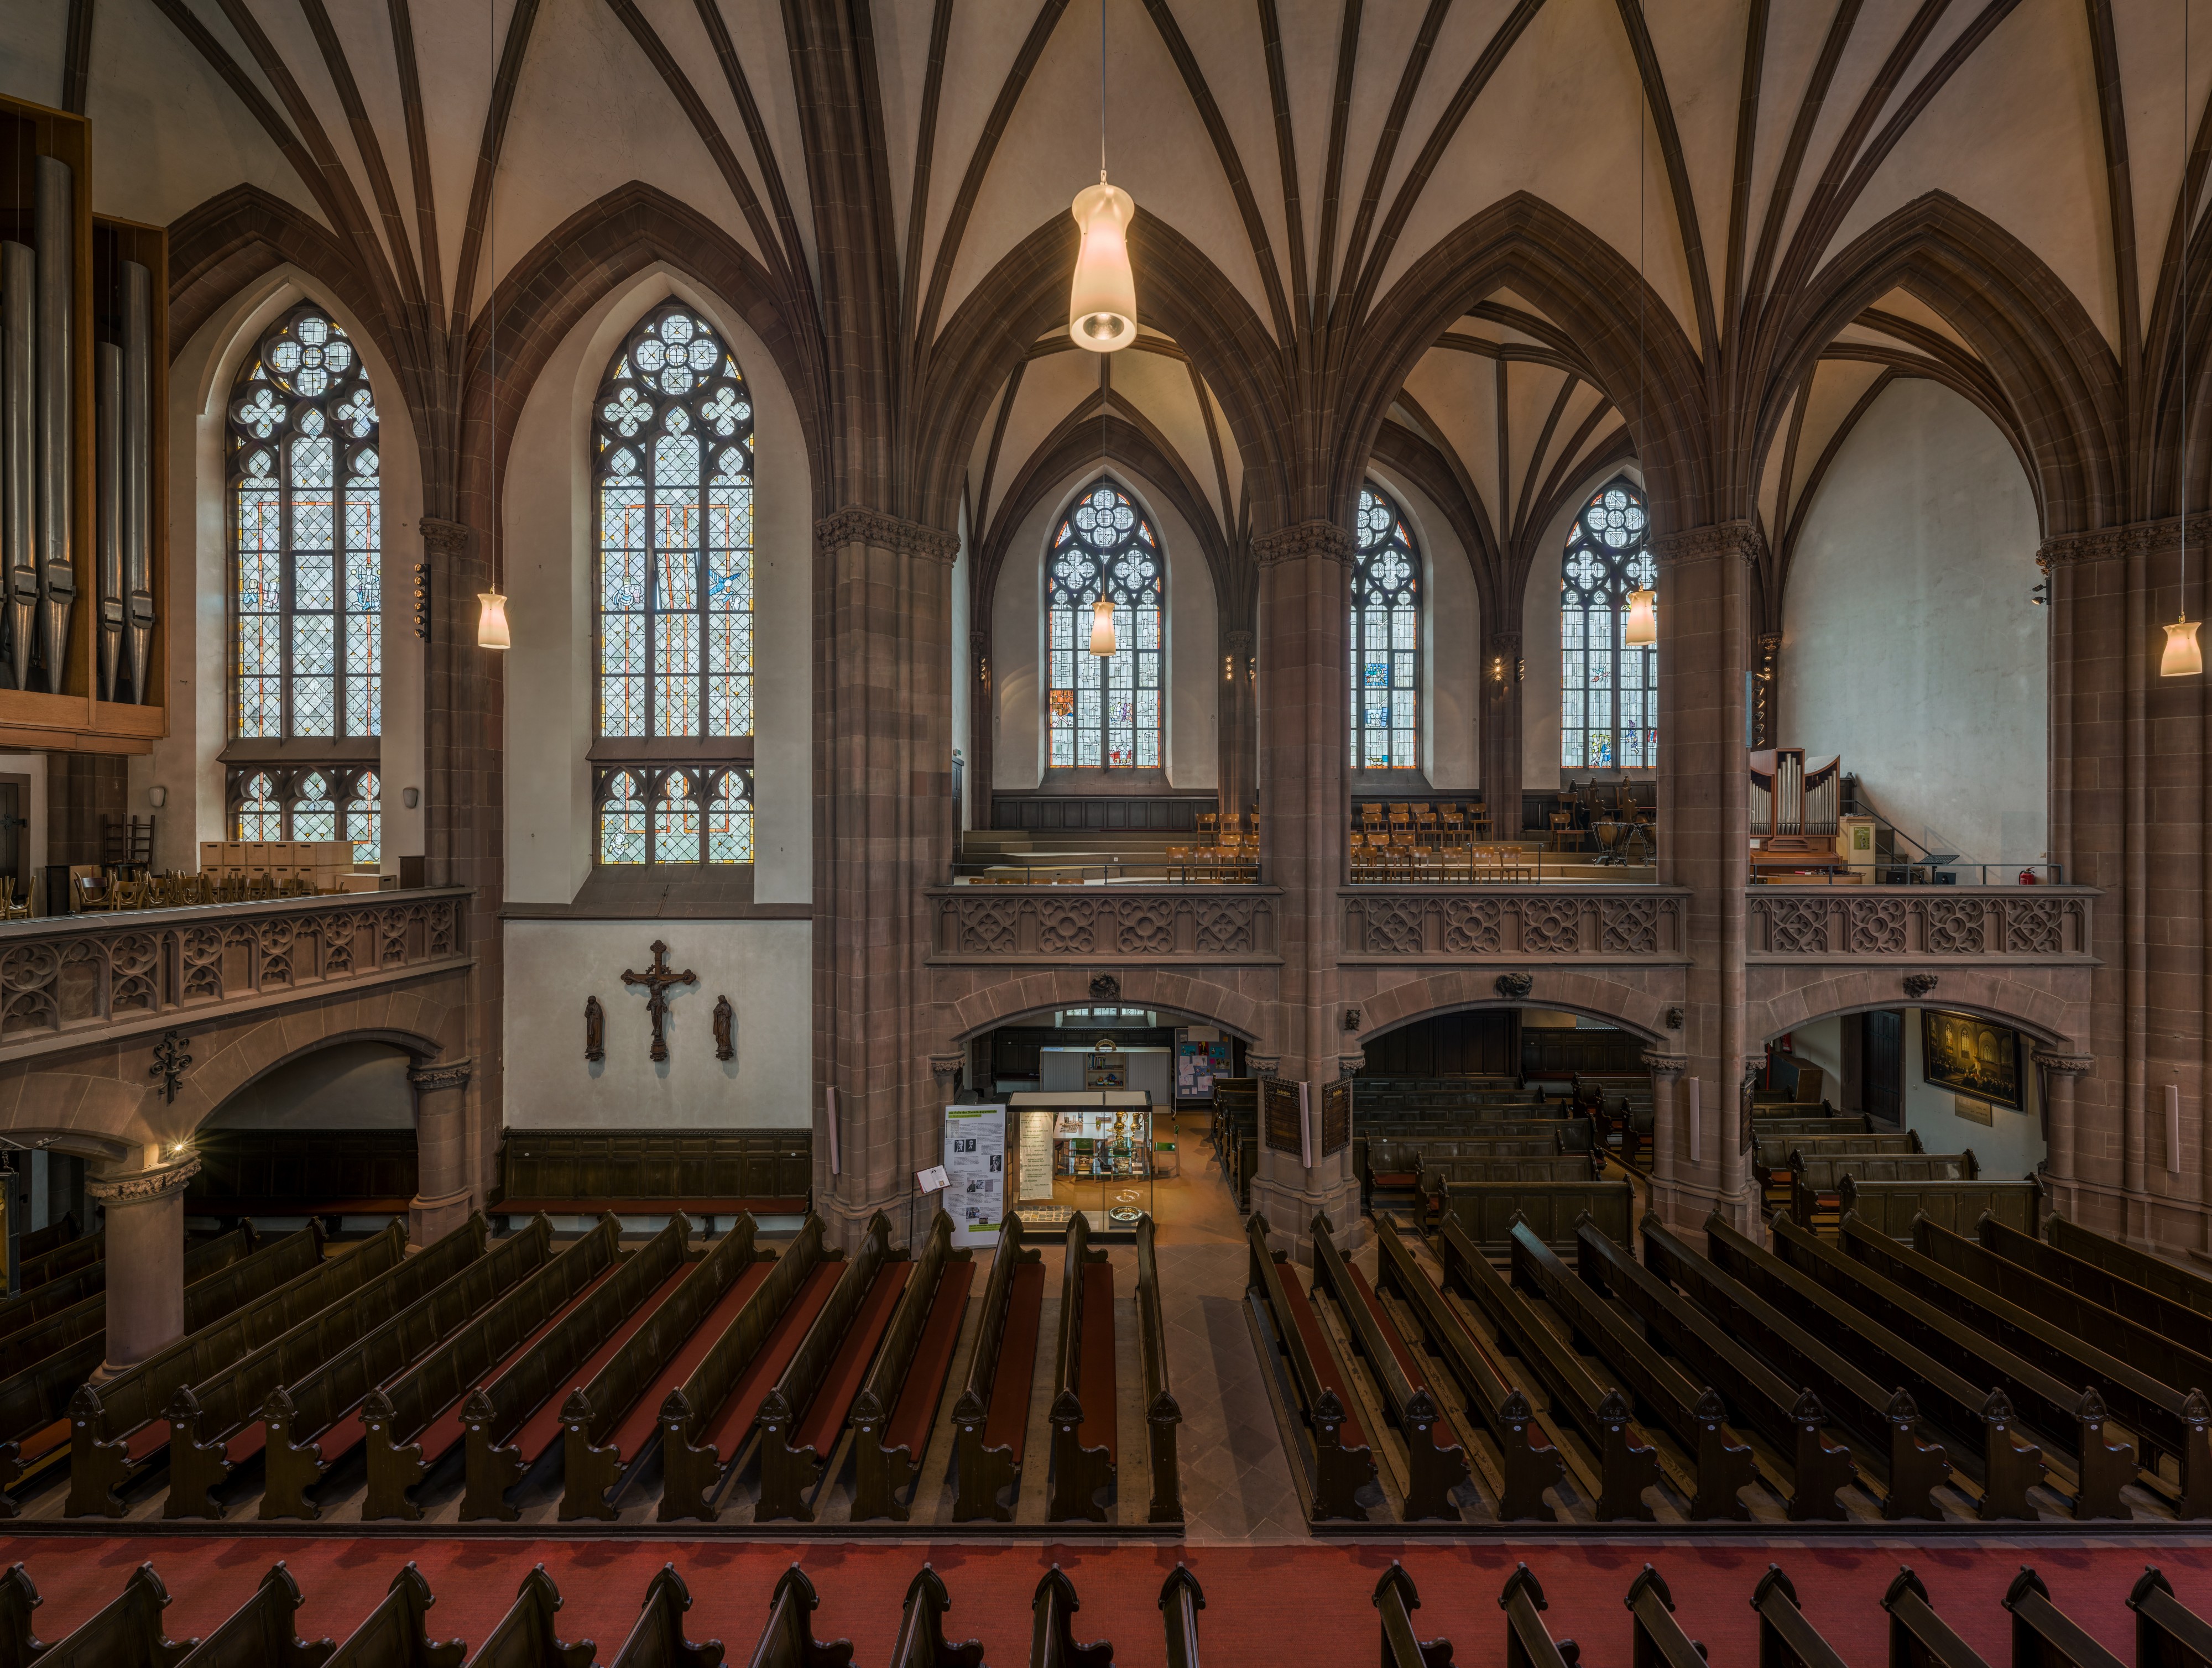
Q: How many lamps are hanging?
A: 5